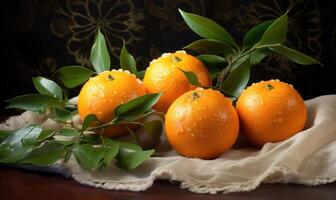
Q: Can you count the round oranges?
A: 4